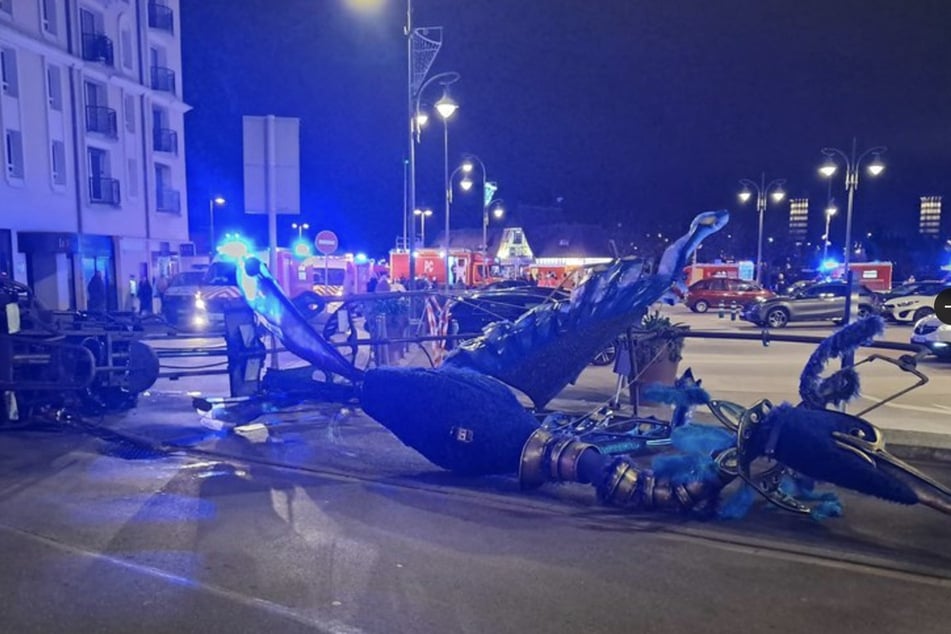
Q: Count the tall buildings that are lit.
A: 2